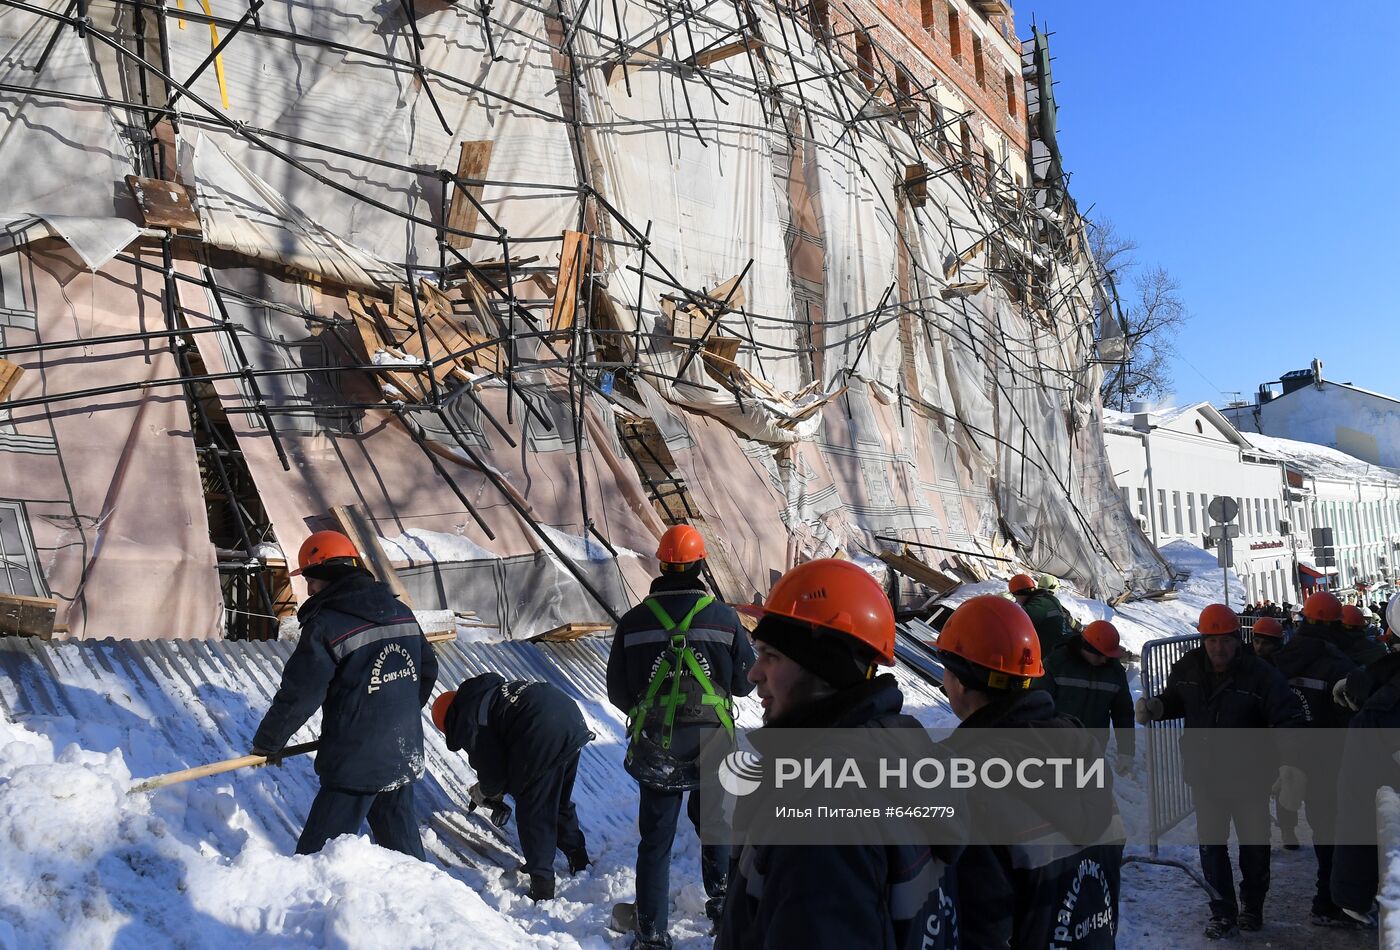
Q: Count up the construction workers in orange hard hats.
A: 11